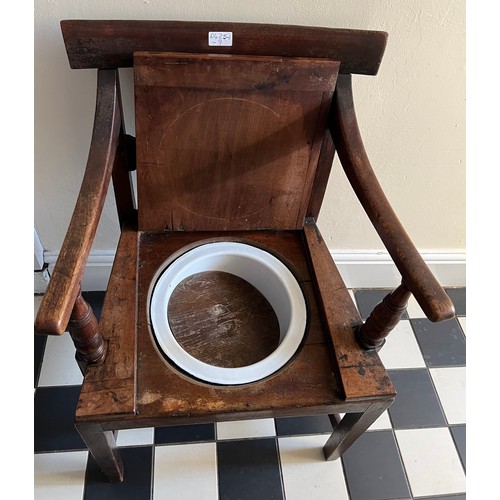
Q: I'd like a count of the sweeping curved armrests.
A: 2